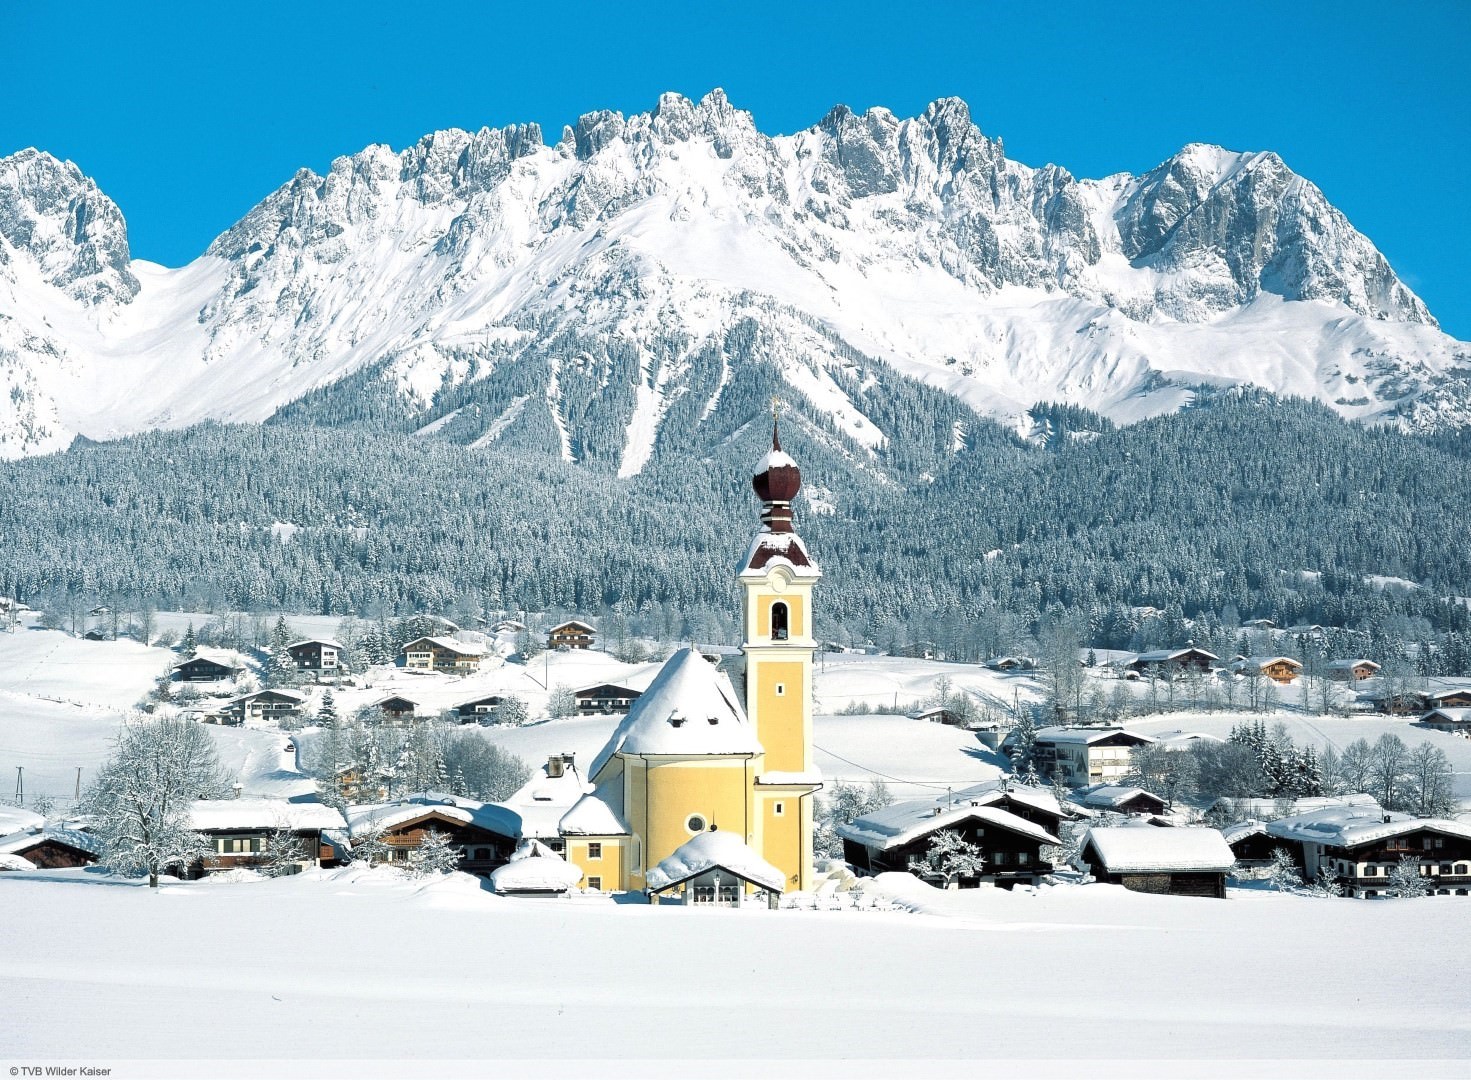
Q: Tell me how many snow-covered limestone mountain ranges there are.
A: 1